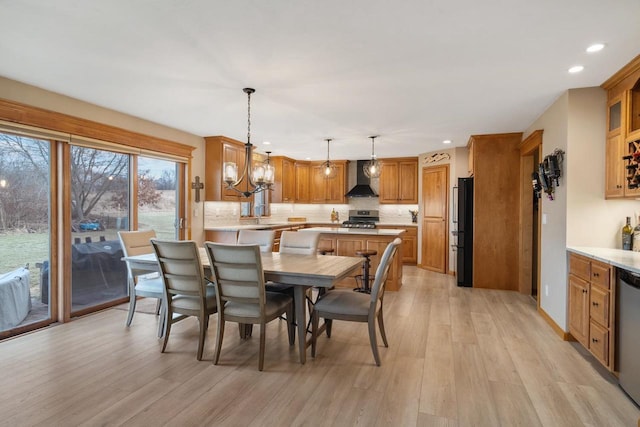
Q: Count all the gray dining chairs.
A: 6